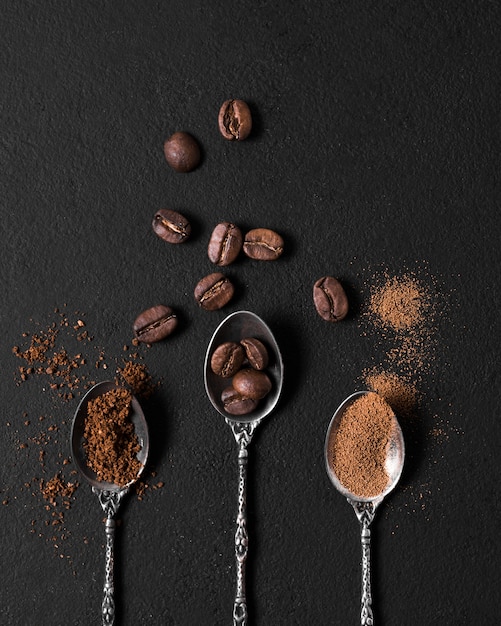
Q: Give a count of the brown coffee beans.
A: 12